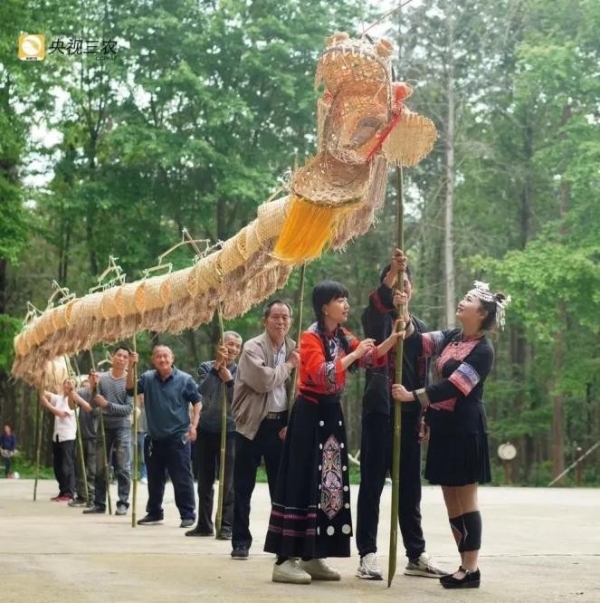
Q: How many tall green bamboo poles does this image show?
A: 7